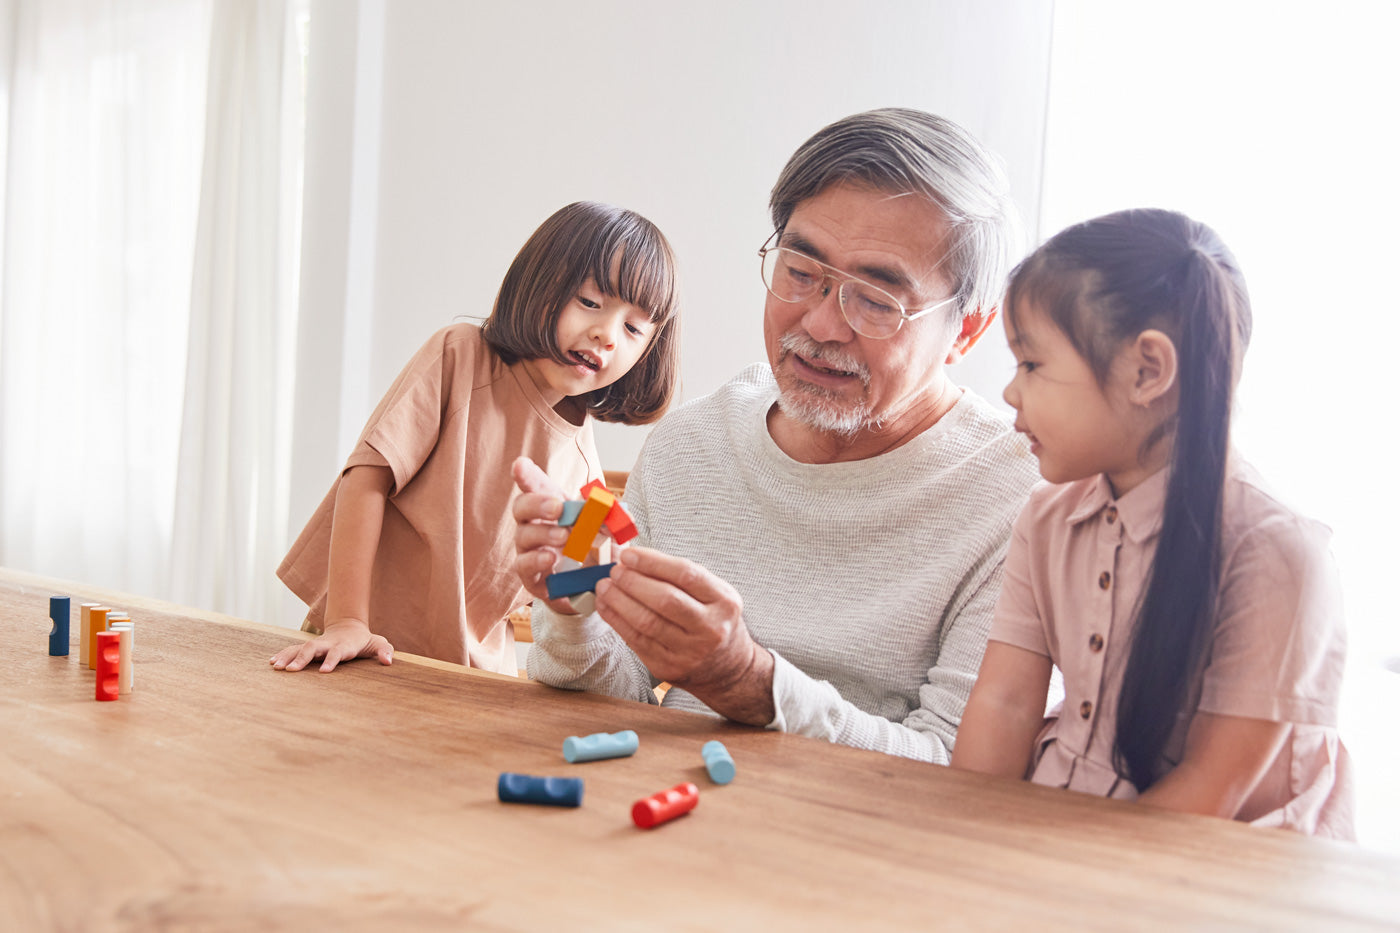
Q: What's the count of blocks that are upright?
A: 8